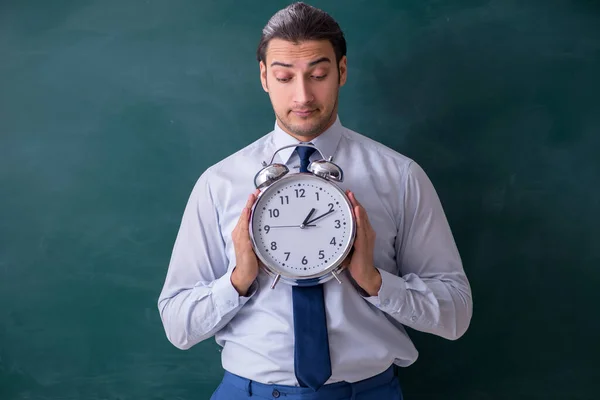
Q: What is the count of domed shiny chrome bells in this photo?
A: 2